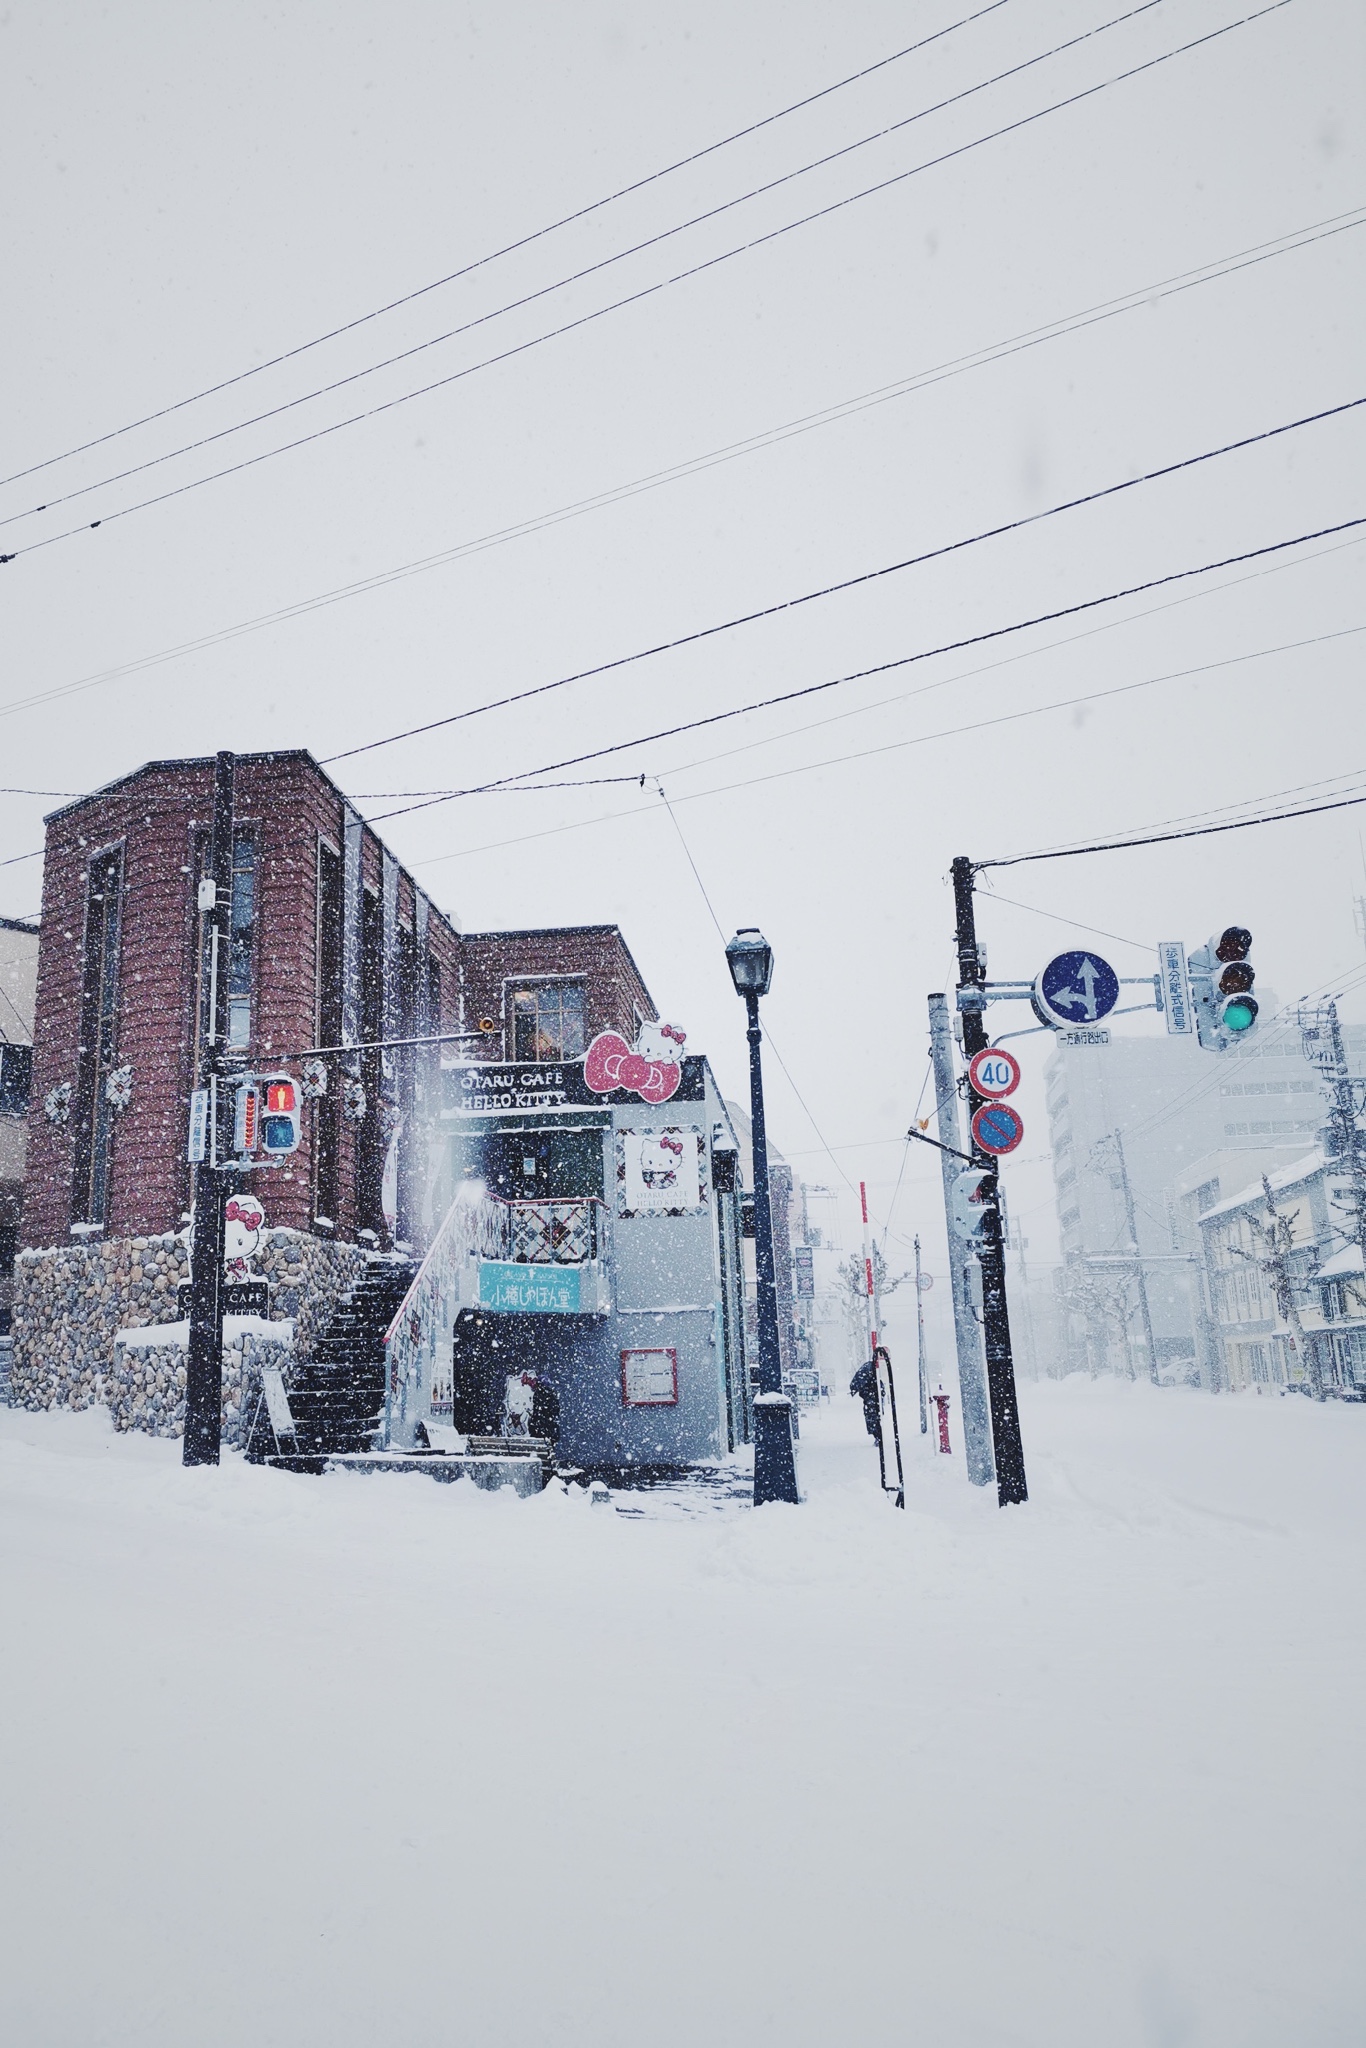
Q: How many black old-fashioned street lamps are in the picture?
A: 1